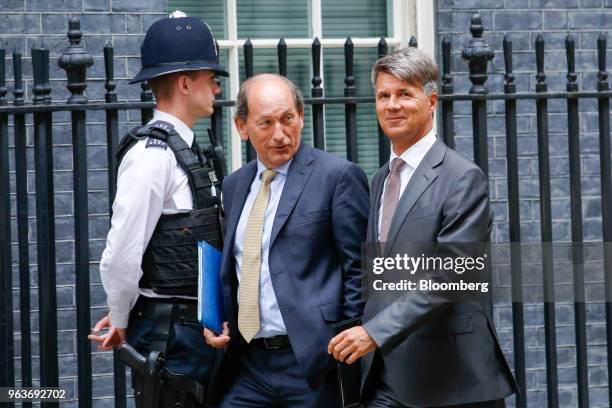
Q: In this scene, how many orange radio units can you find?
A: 0